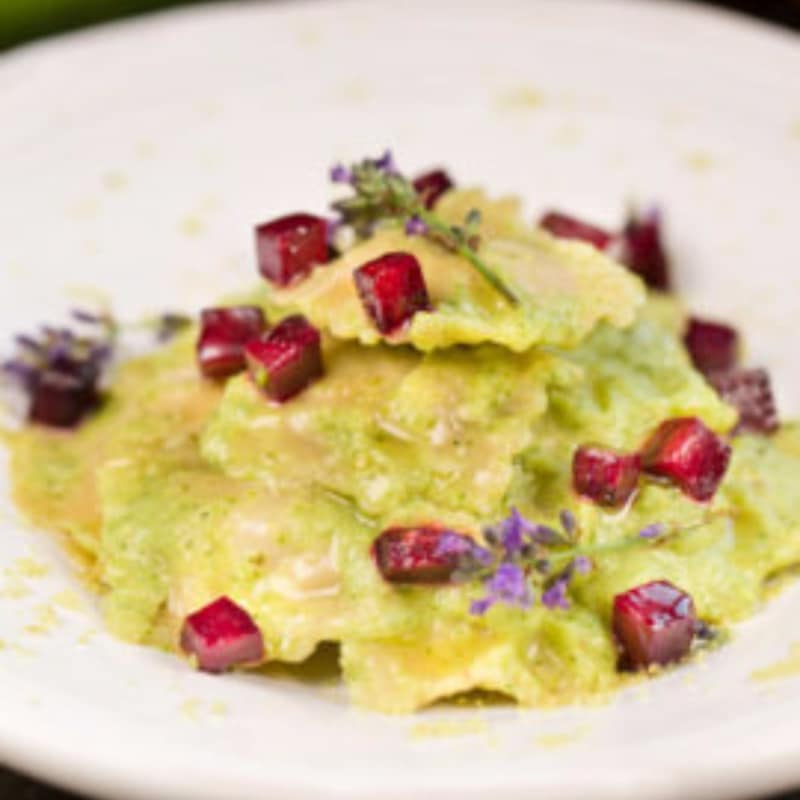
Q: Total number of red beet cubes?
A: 15